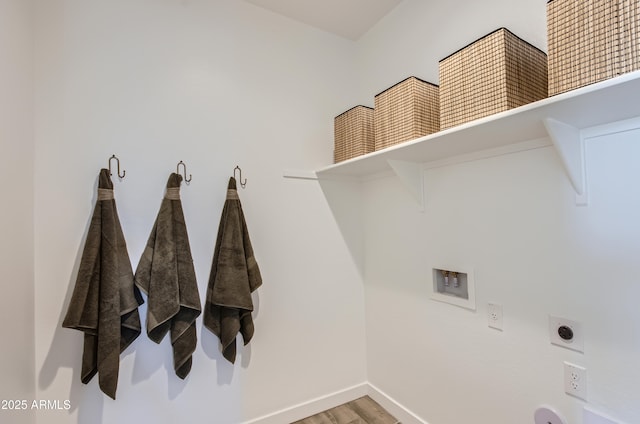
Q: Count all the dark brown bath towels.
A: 3